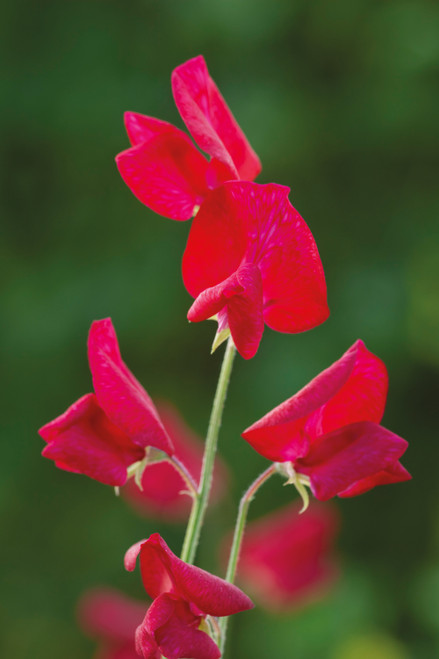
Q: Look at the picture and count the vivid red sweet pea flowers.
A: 5